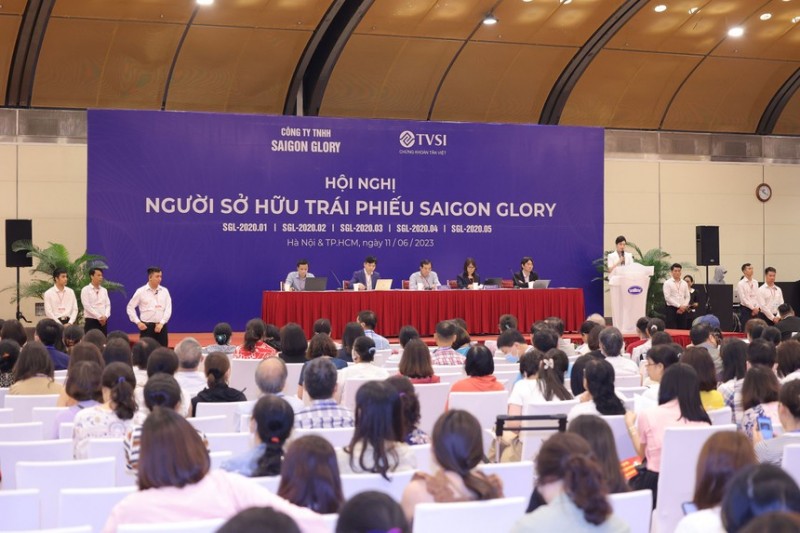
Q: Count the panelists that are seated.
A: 5